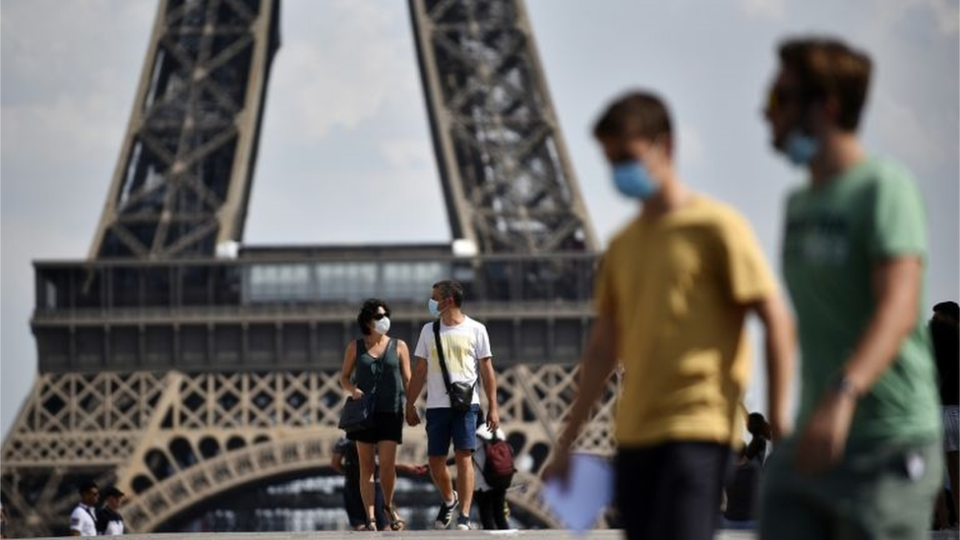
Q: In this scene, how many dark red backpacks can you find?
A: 1